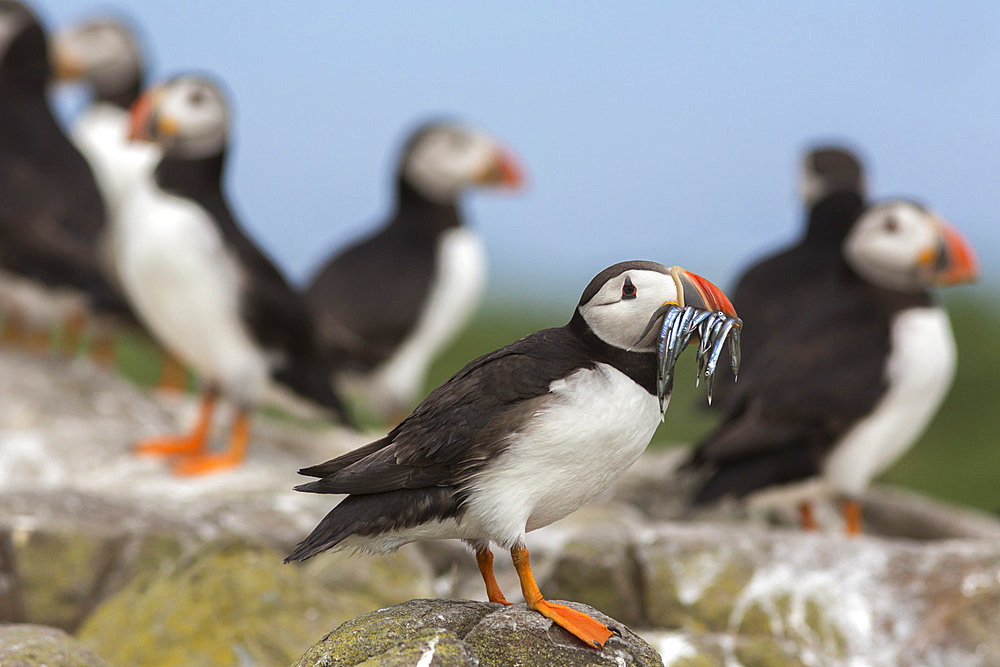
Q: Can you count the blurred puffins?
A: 6